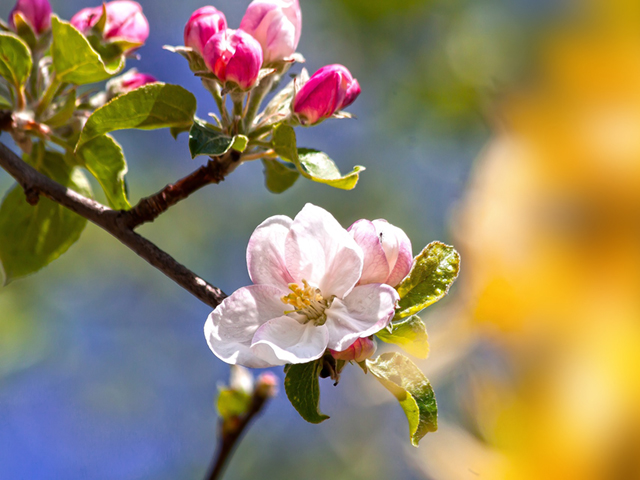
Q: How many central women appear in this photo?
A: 0